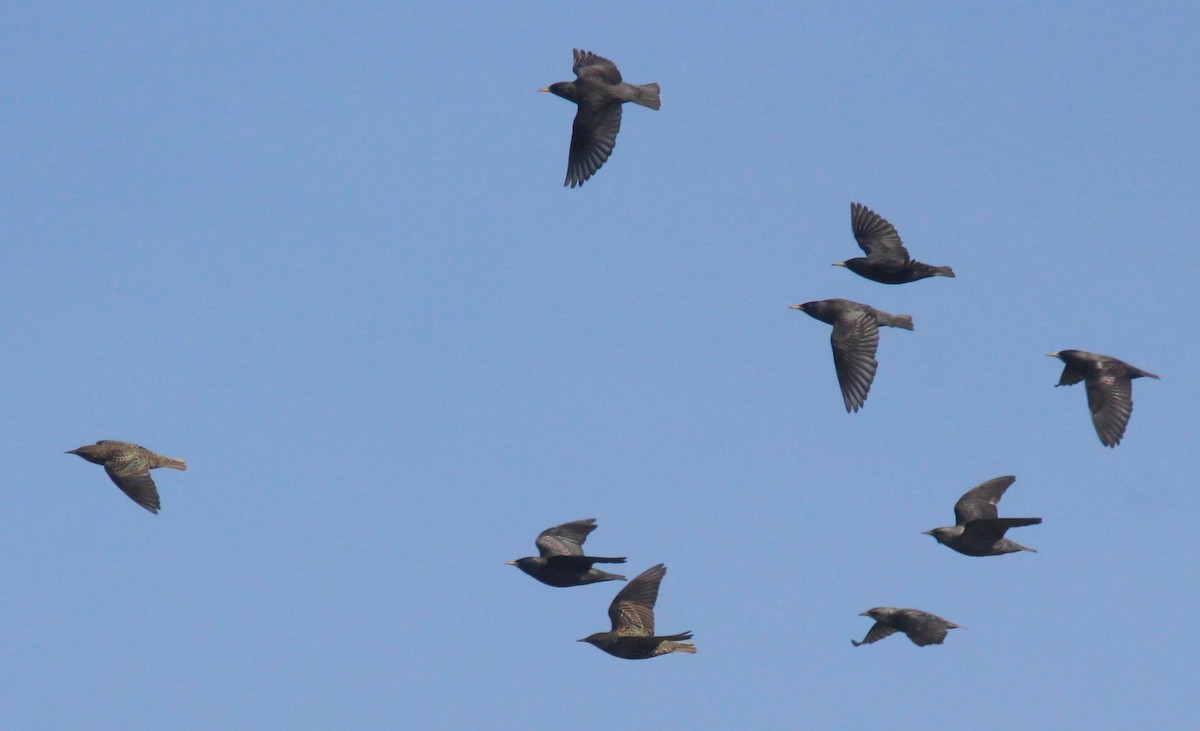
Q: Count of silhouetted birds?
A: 9